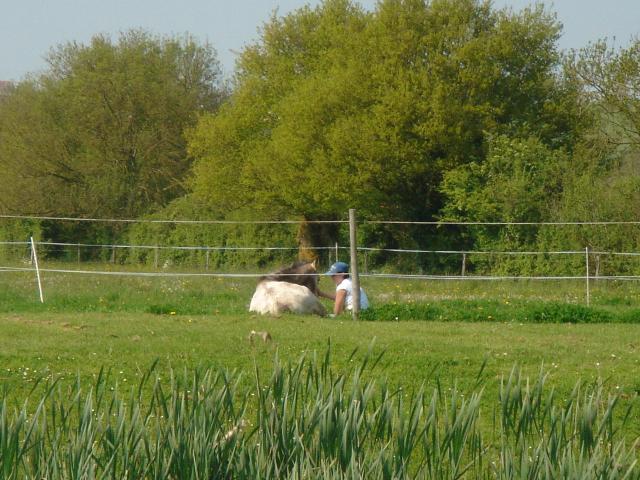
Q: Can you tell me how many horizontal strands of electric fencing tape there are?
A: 3